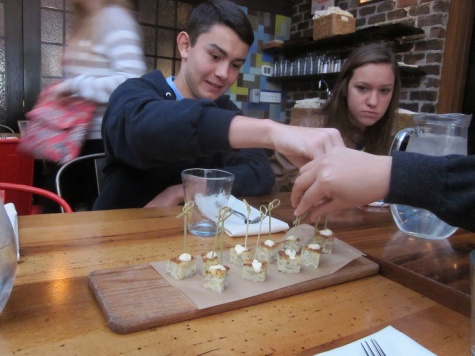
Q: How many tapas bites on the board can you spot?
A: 10